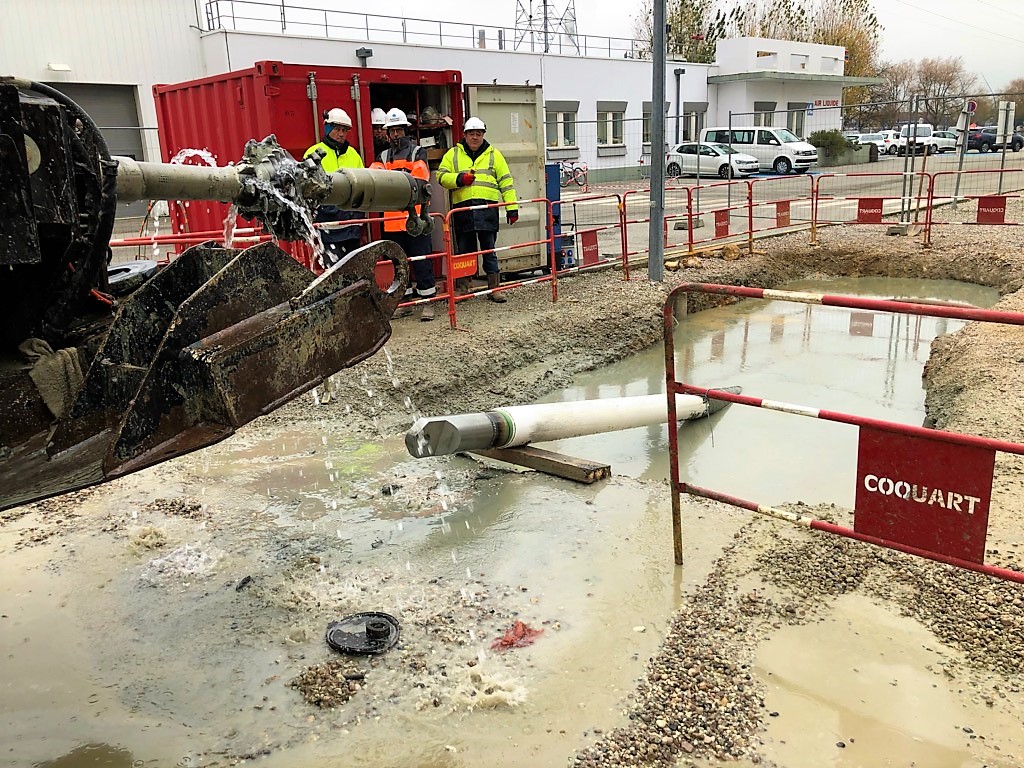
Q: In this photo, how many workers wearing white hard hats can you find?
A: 4